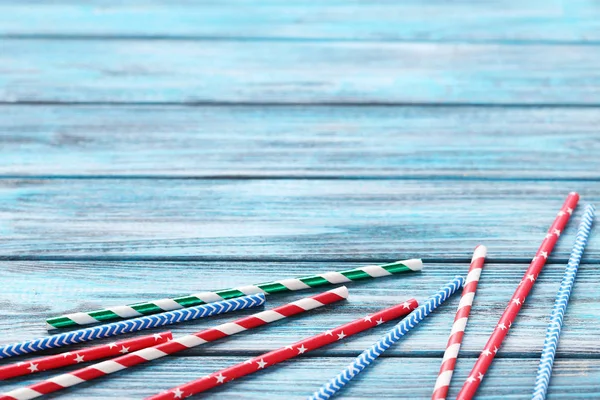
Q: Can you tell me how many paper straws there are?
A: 9